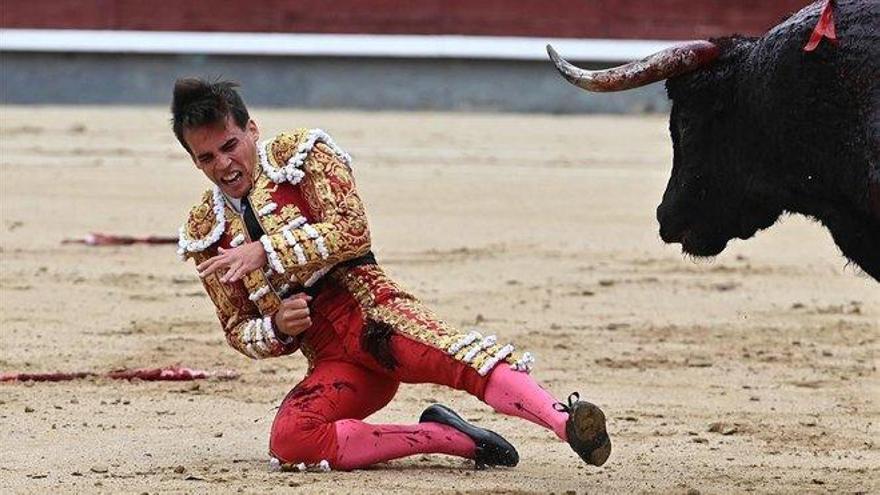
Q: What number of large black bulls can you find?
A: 1